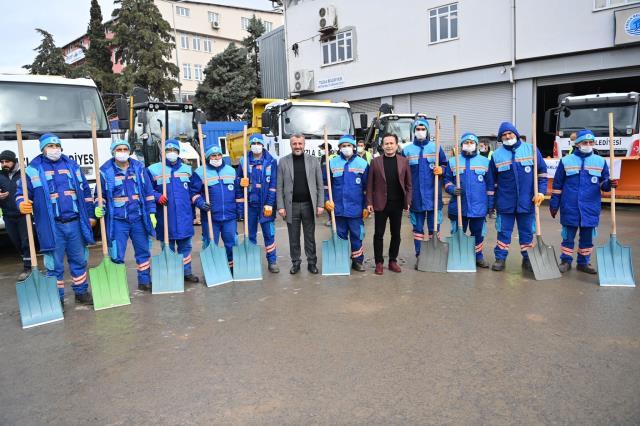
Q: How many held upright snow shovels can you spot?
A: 10